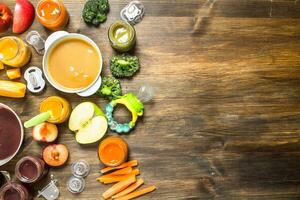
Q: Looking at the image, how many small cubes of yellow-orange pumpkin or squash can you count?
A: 2